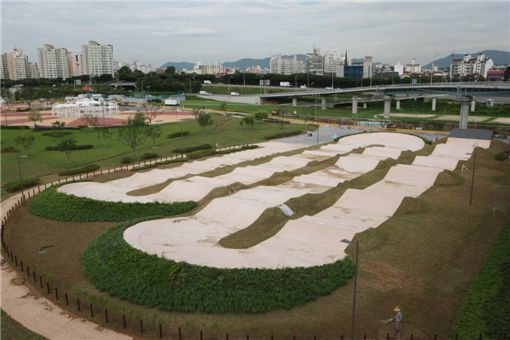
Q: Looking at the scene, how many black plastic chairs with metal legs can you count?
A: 0